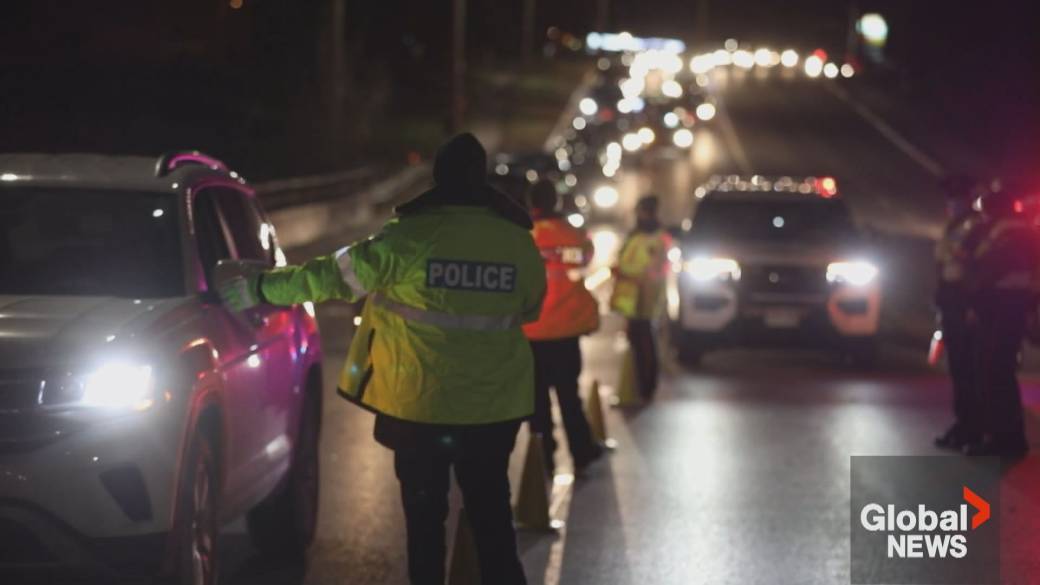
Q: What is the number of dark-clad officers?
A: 2